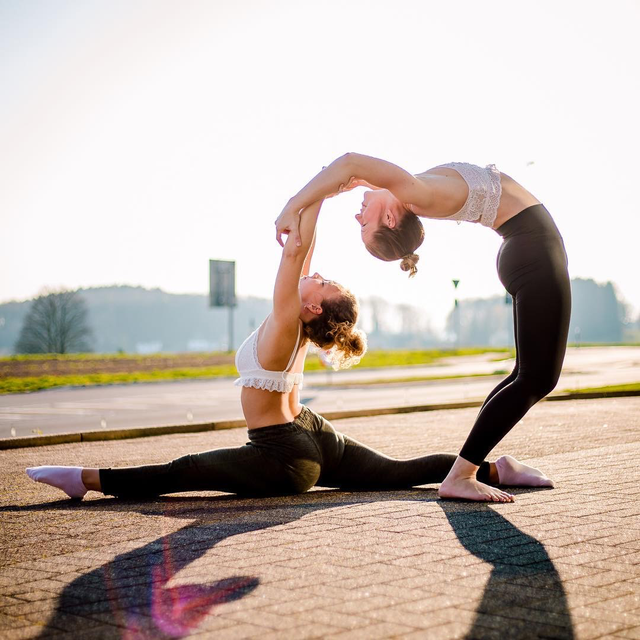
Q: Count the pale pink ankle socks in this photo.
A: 2